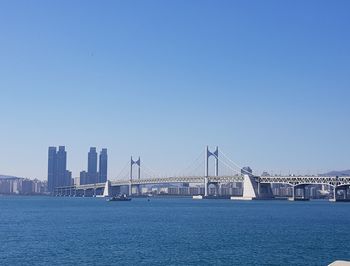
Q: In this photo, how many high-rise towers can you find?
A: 4